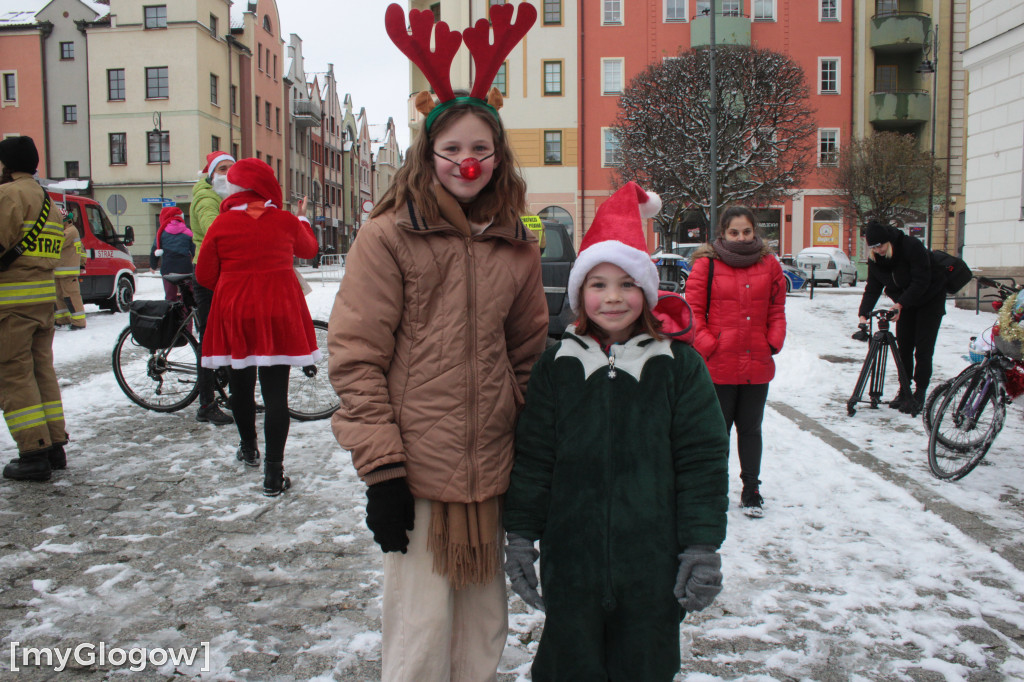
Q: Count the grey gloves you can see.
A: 2